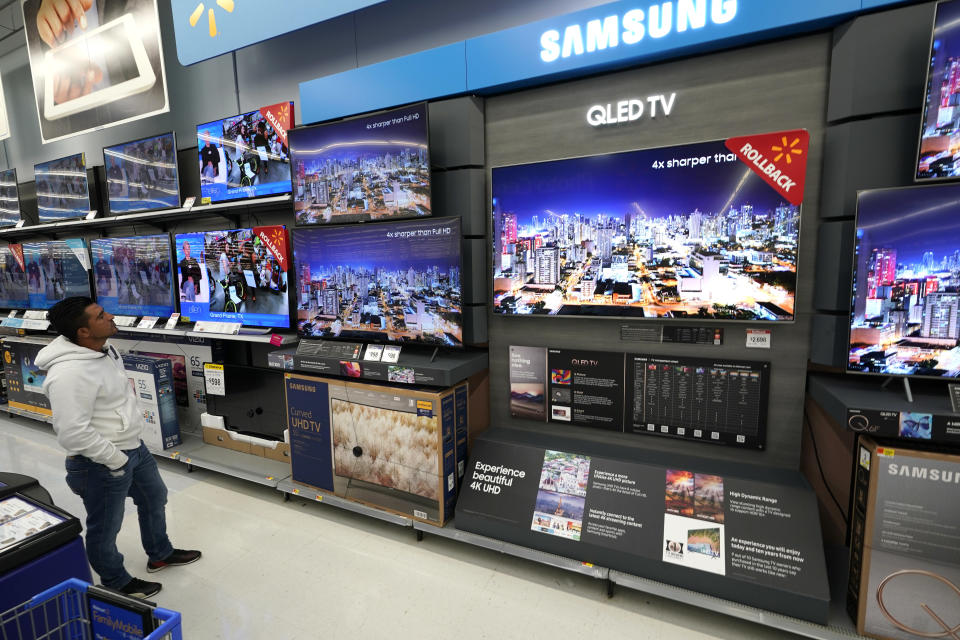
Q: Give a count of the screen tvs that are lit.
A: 13